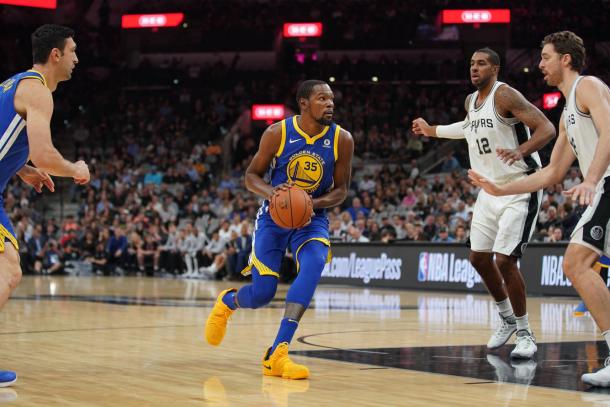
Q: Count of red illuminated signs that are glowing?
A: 6